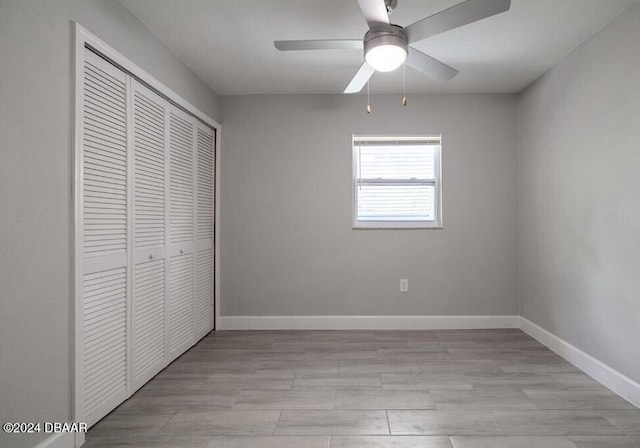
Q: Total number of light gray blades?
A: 5